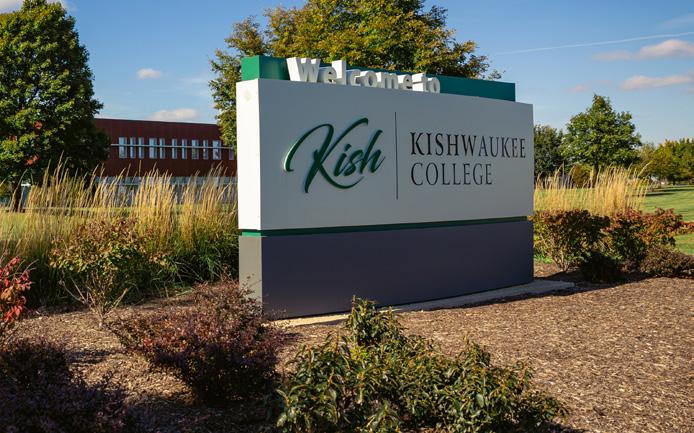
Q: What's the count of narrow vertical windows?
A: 11